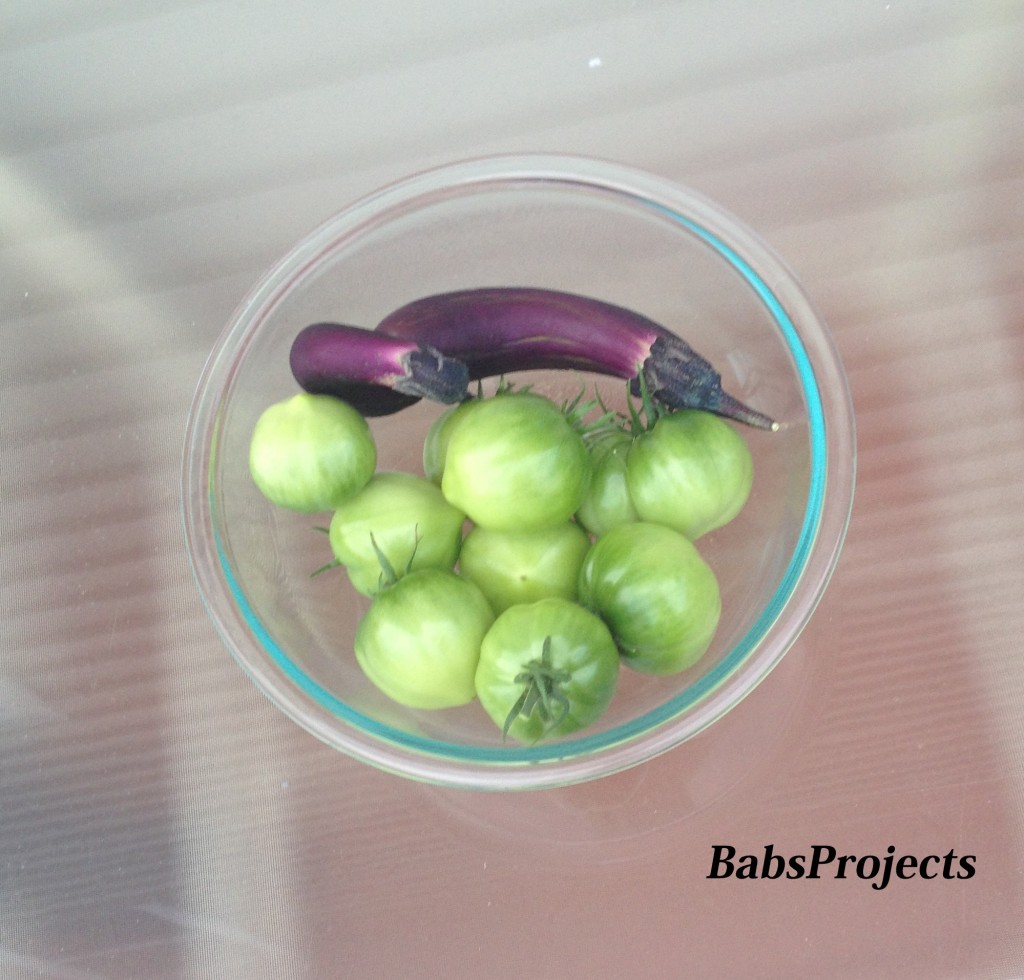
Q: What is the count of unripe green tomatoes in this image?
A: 10